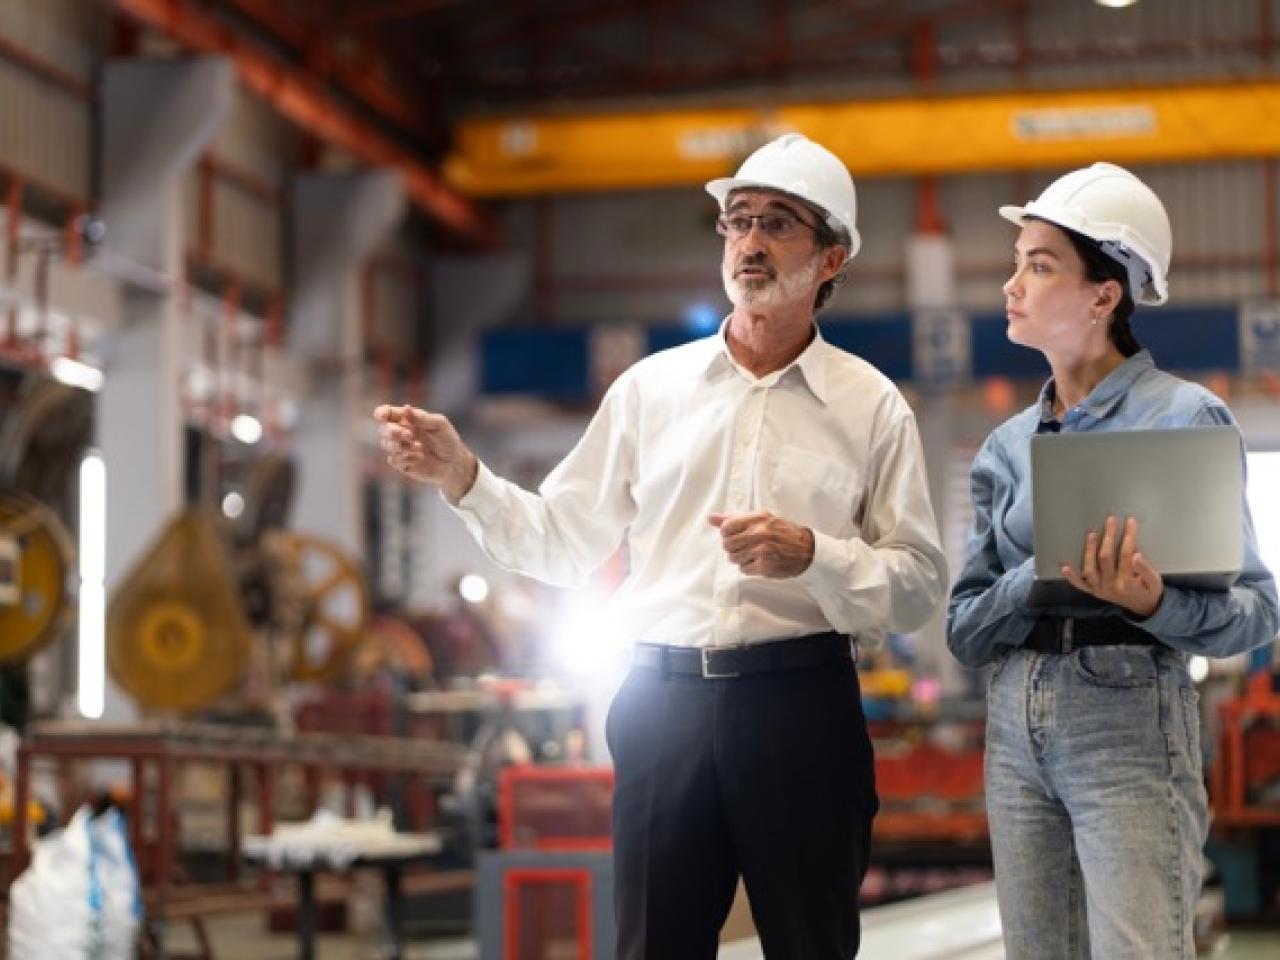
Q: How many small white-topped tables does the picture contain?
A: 1